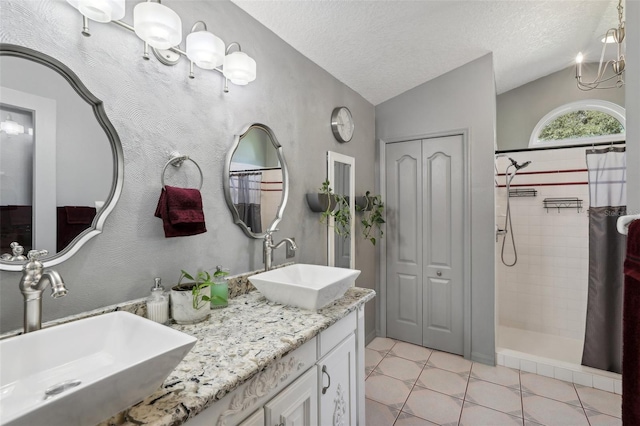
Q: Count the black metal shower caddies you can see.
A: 2